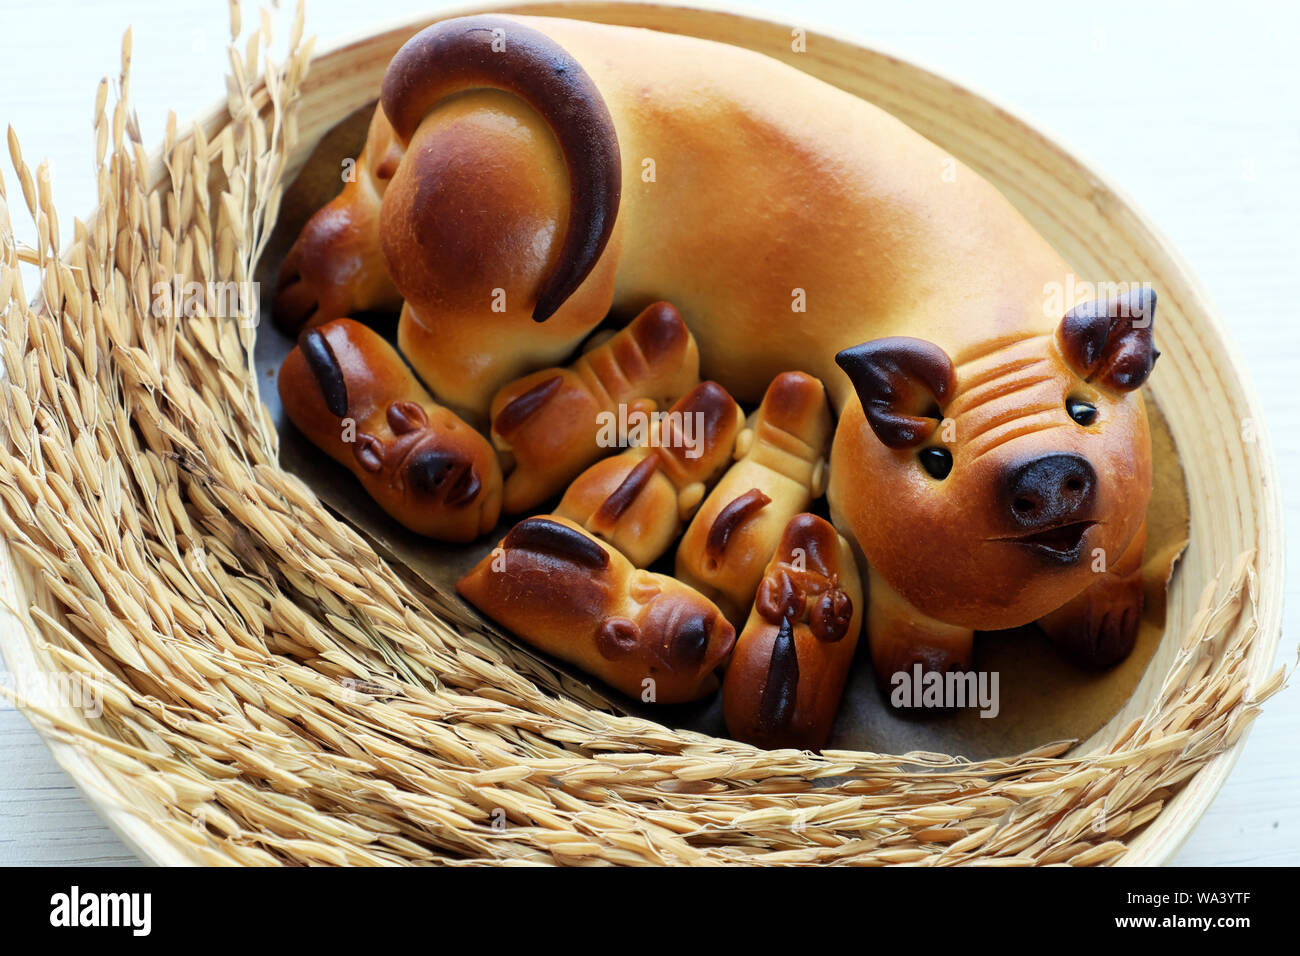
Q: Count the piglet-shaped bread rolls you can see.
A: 6